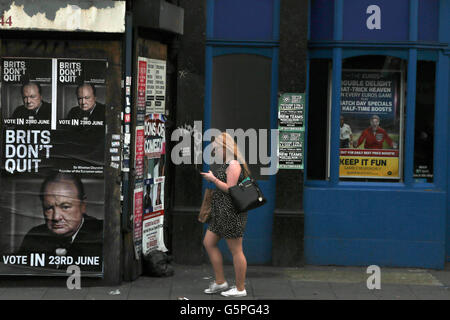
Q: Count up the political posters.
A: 3